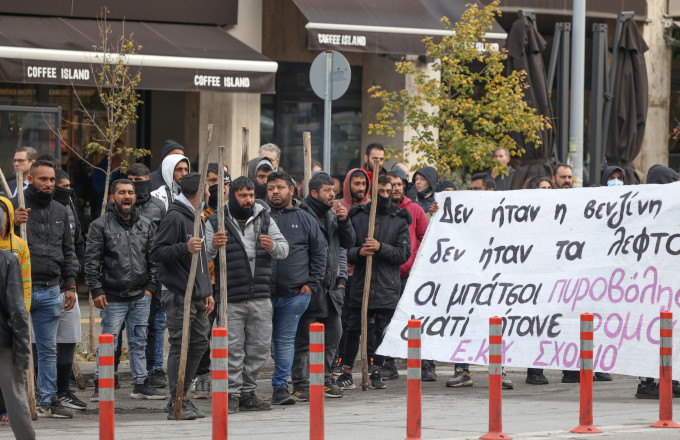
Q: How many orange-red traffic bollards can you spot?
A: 7